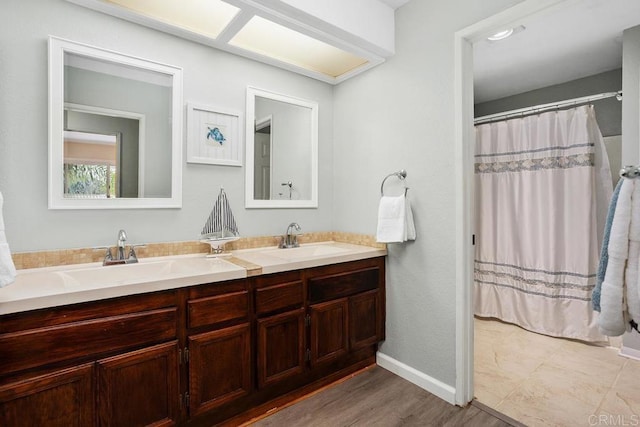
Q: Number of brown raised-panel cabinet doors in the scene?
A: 6